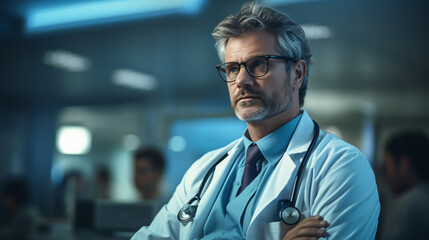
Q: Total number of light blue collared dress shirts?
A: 1